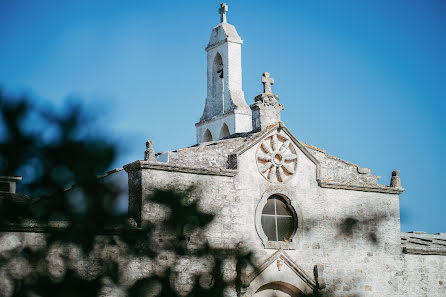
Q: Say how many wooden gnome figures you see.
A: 0